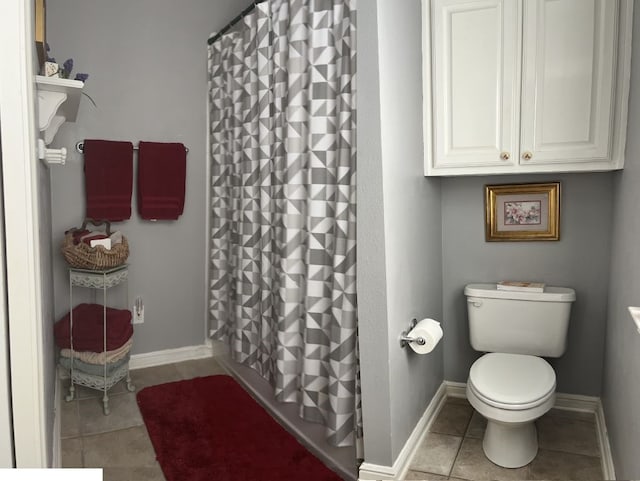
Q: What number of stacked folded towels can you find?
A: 3